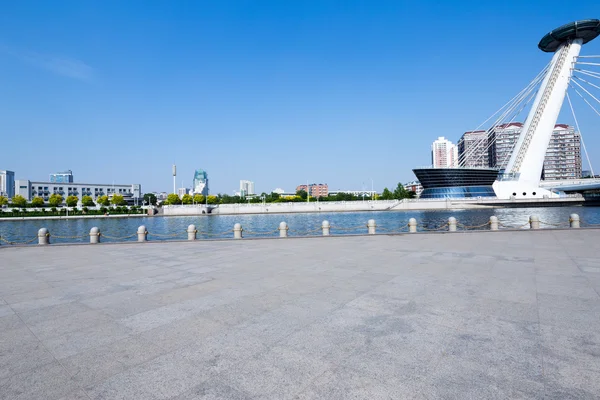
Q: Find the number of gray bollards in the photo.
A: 13